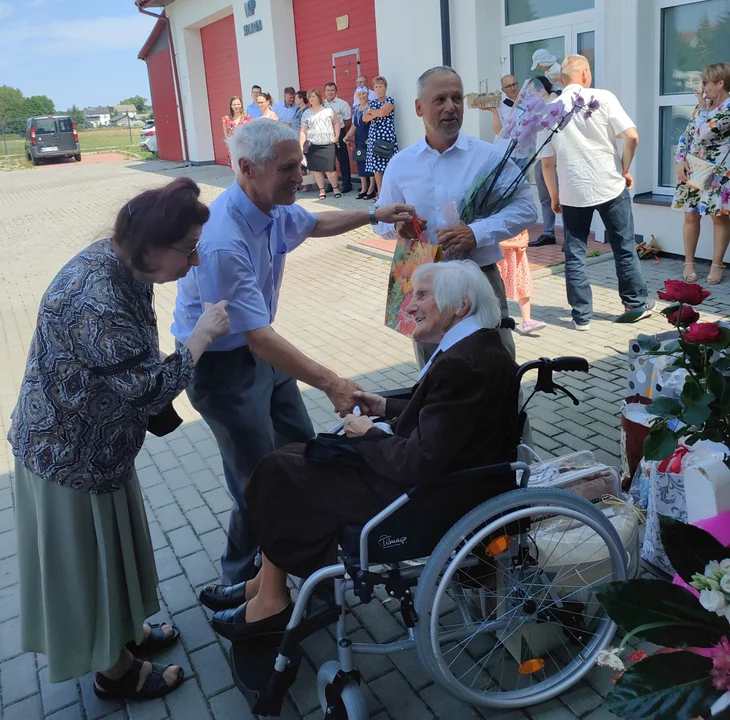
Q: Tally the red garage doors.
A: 3